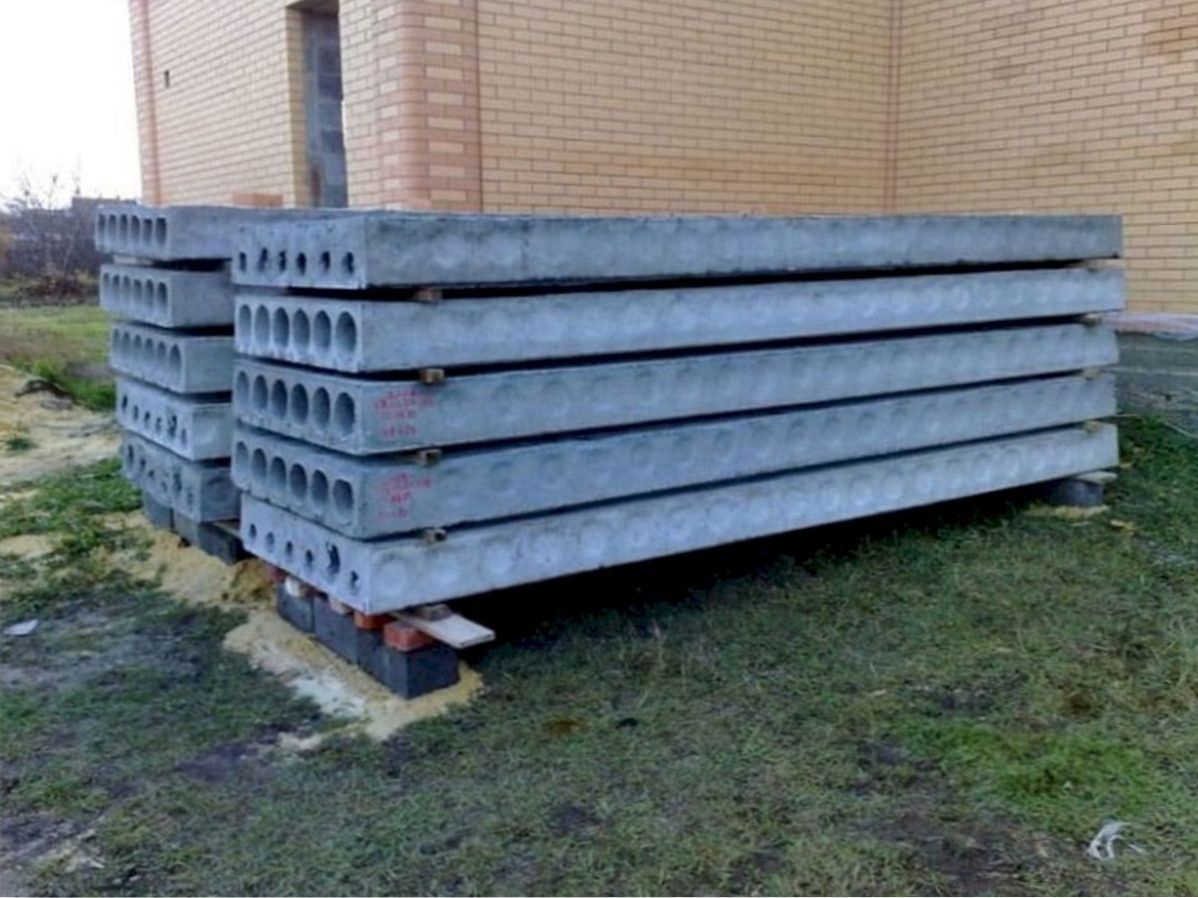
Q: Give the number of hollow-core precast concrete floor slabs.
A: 10